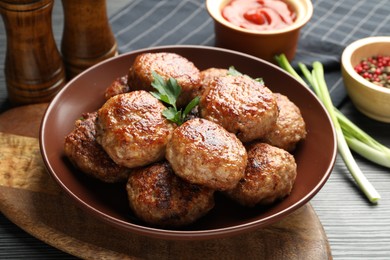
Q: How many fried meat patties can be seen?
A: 10